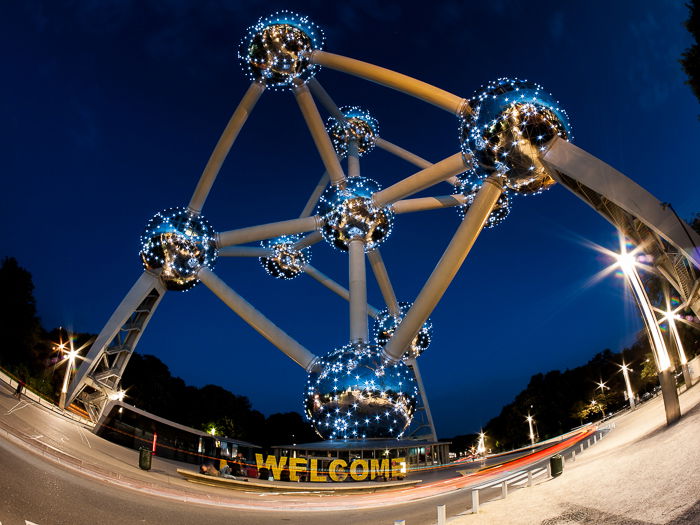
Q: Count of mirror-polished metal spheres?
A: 9